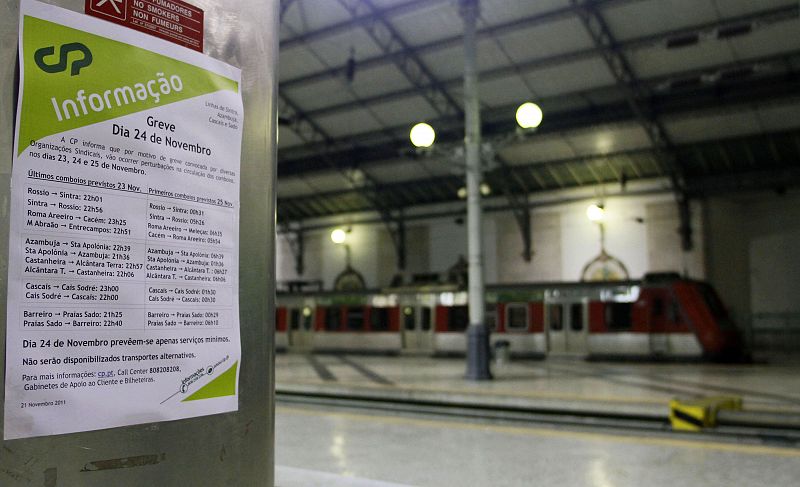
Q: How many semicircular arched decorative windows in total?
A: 2